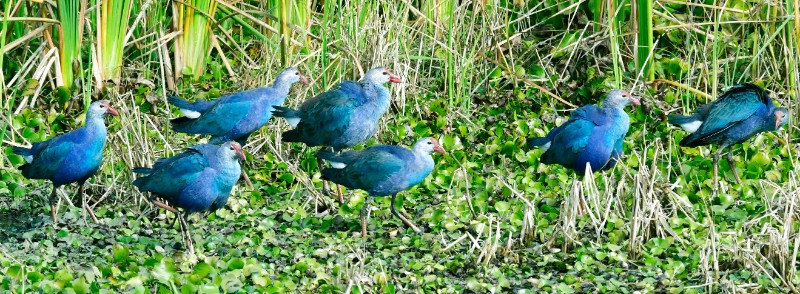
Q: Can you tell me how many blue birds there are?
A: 7